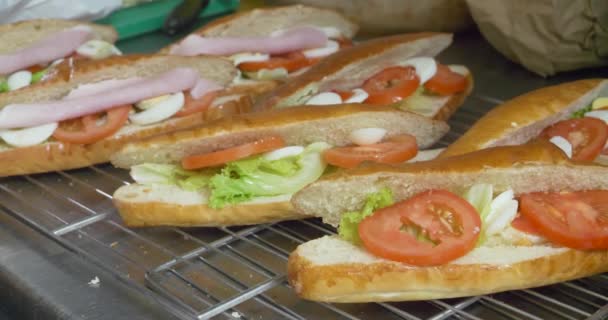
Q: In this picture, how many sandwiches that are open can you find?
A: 7